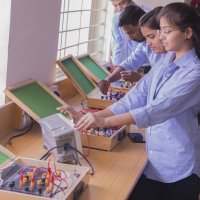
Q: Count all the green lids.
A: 4